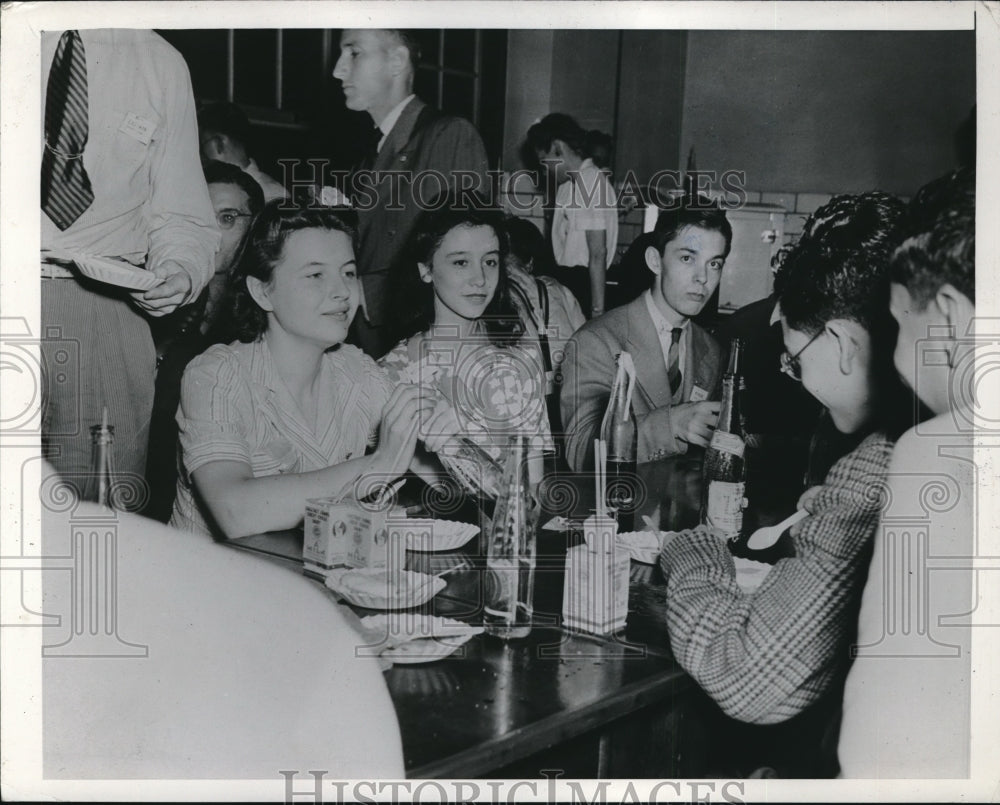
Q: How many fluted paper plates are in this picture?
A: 6